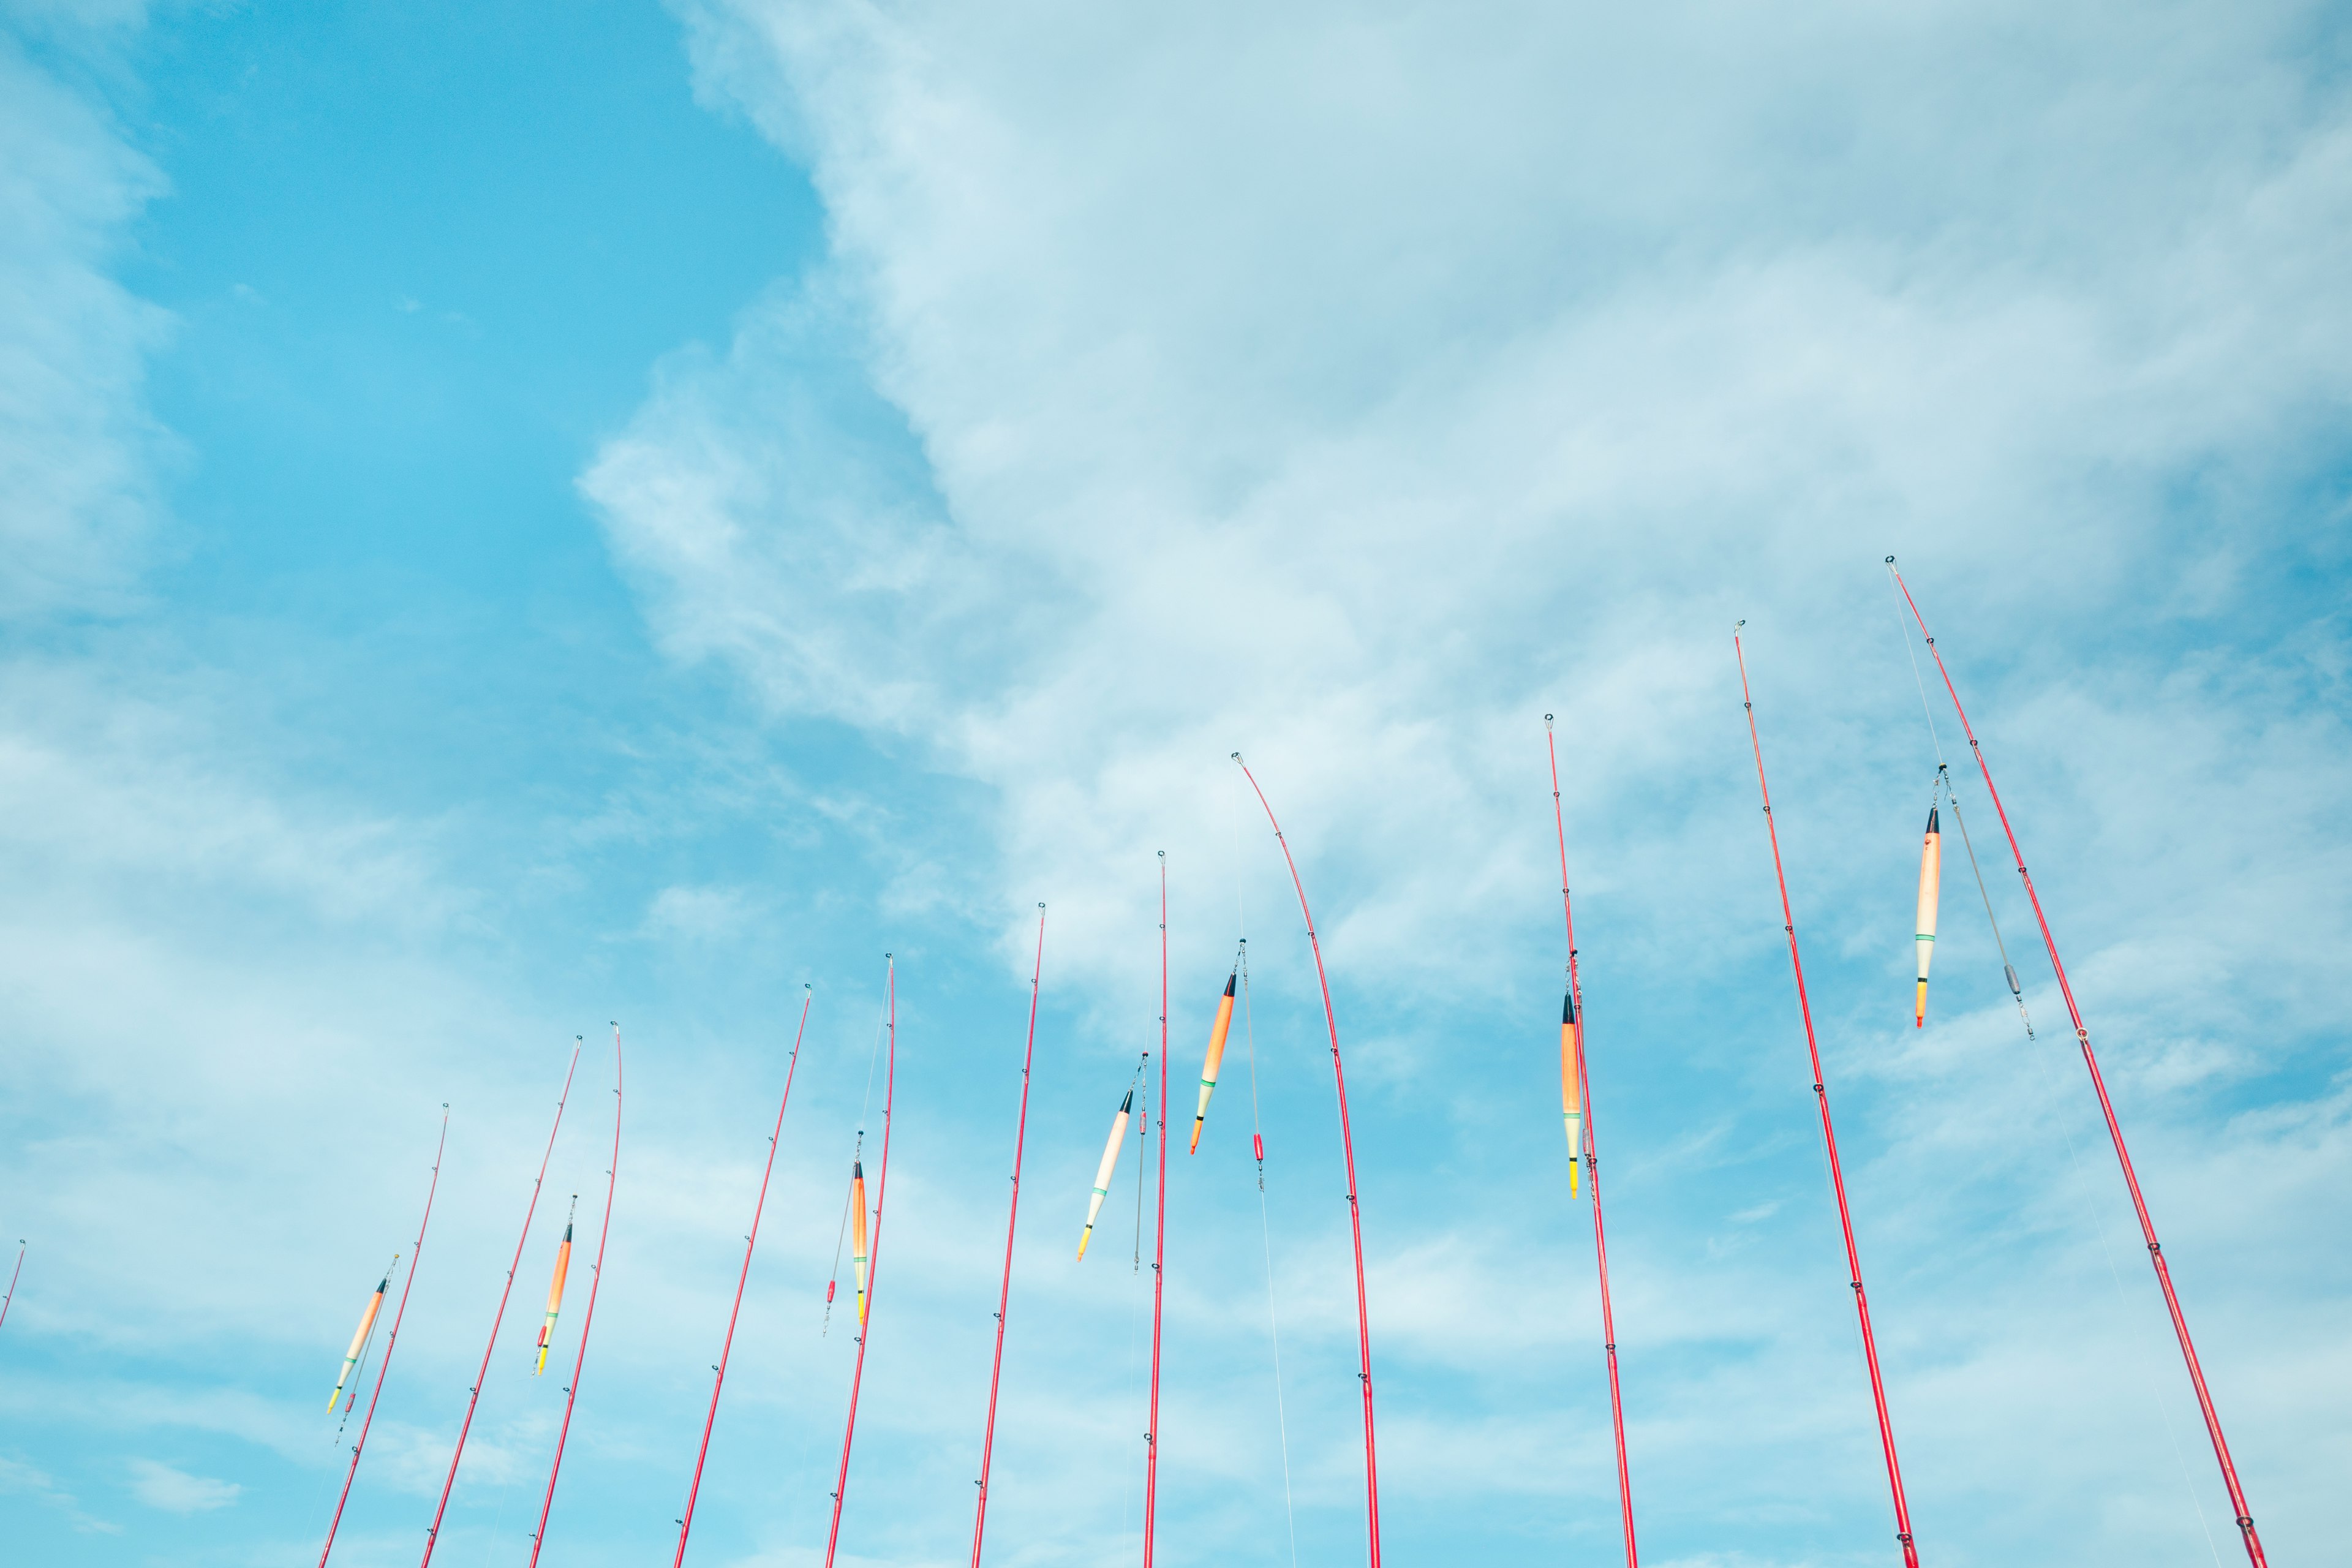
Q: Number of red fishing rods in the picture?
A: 12